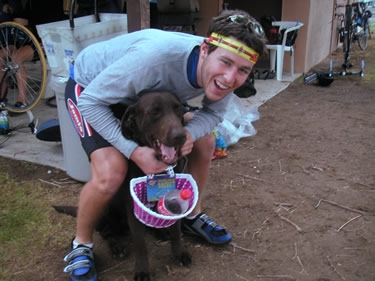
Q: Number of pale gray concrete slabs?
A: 1